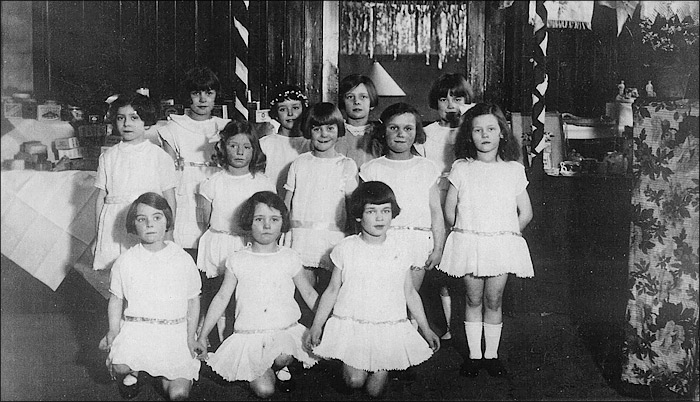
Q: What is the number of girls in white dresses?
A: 11